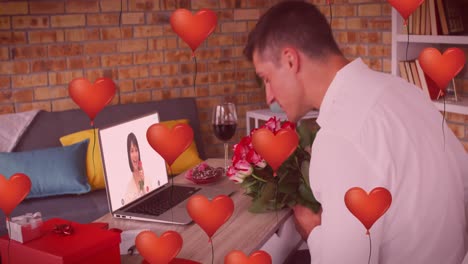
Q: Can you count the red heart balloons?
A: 11